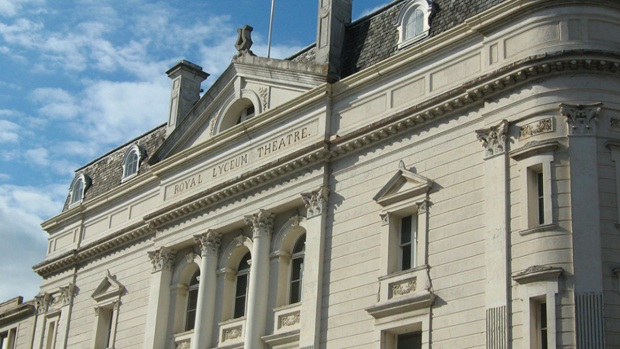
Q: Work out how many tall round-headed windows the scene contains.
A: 3